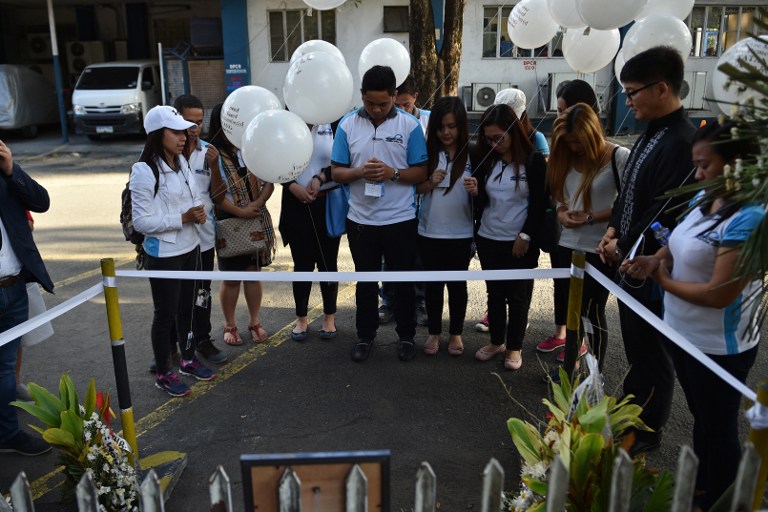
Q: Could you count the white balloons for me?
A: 14